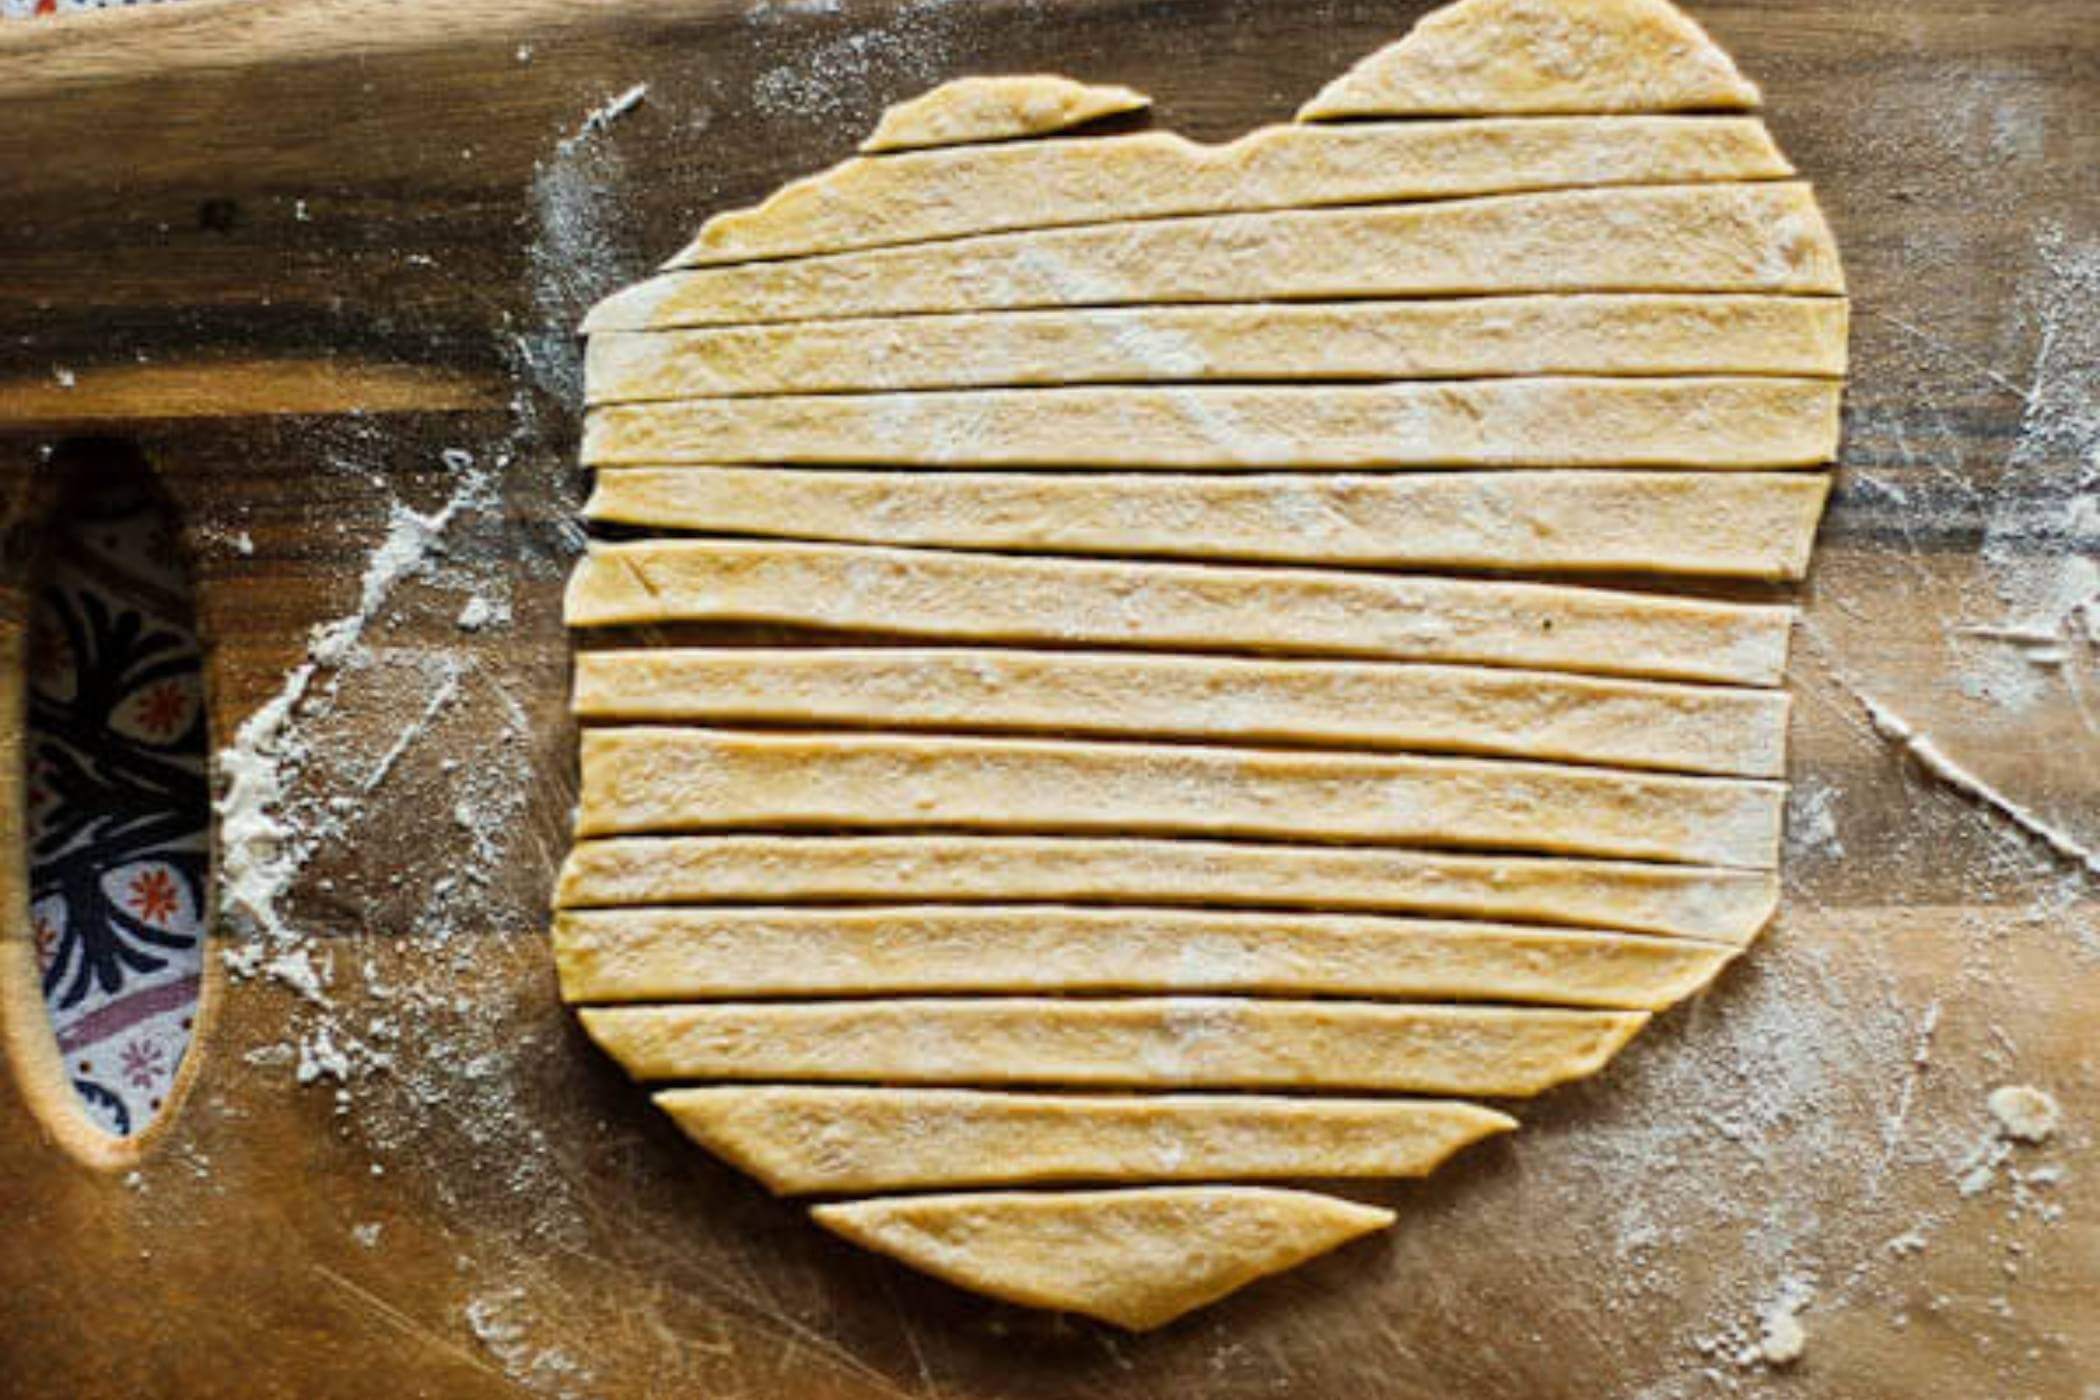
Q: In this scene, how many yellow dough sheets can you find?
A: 15